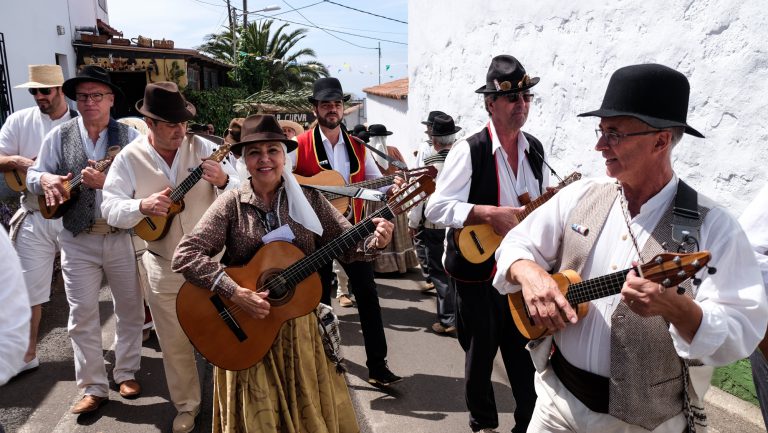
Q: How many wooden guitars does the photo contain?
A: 7